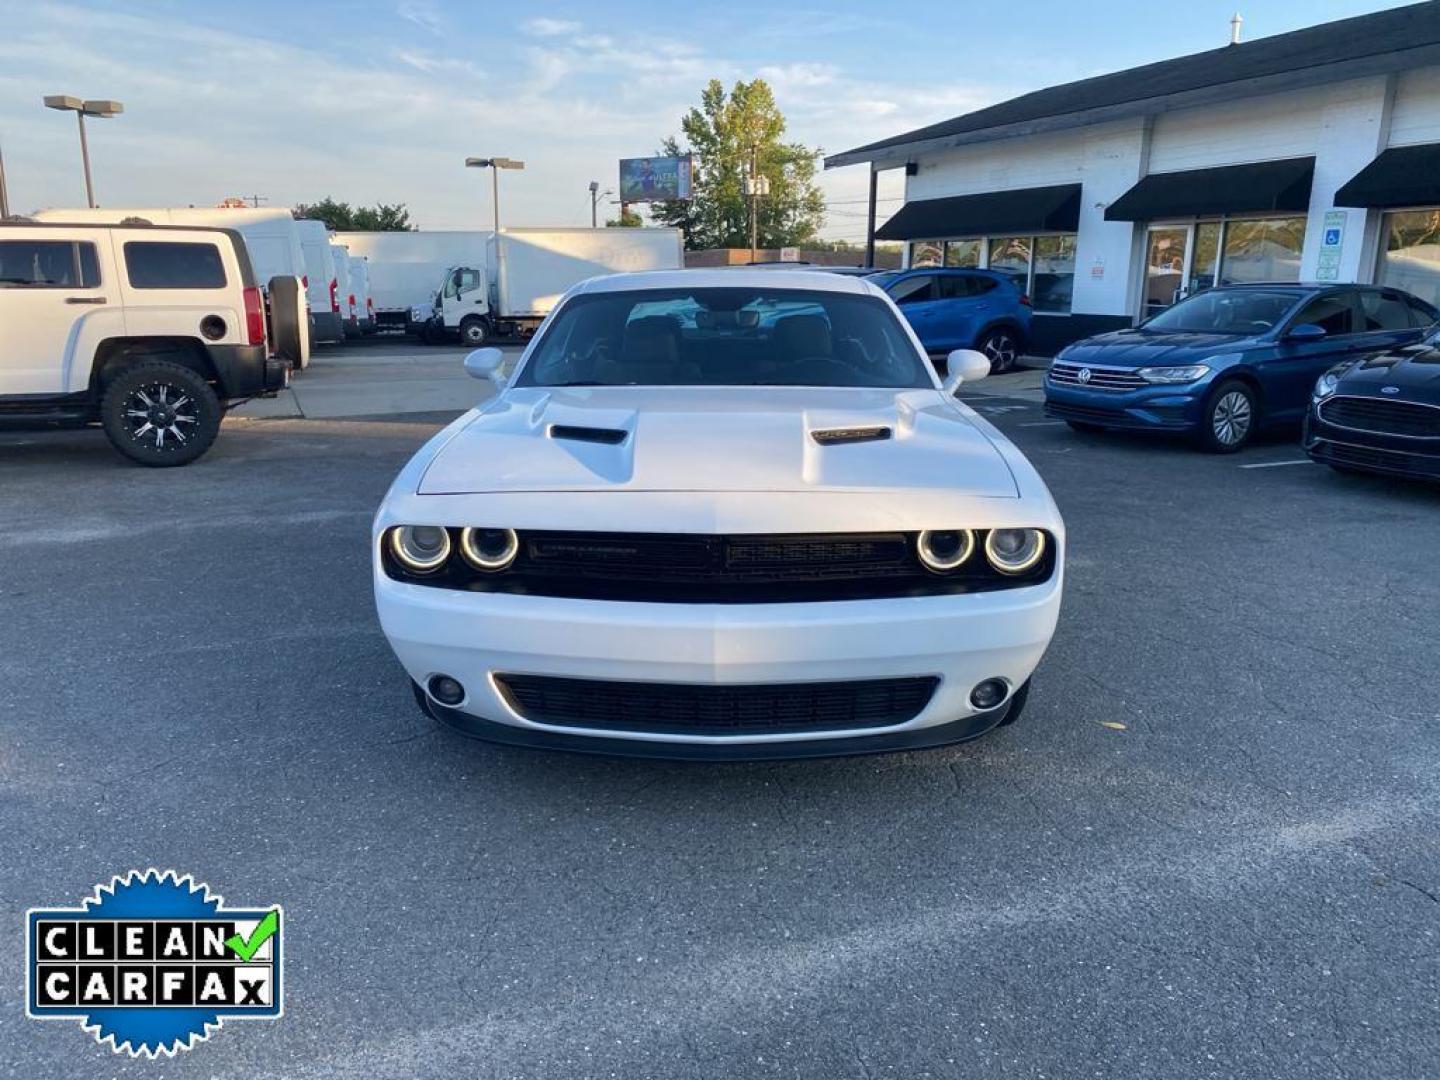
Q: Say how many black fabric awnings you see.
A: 3